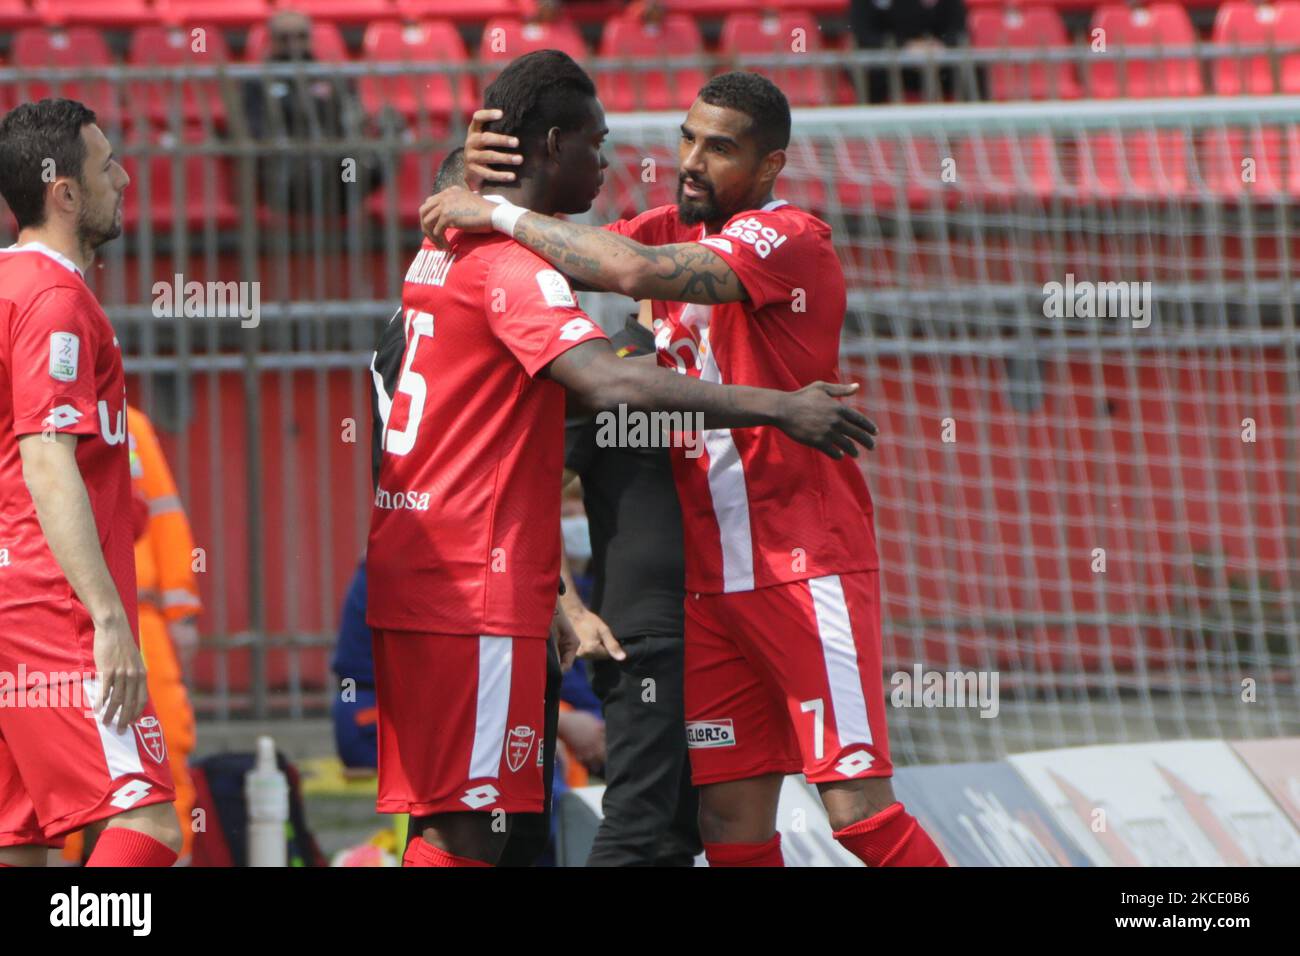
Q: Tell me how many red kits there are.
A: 3